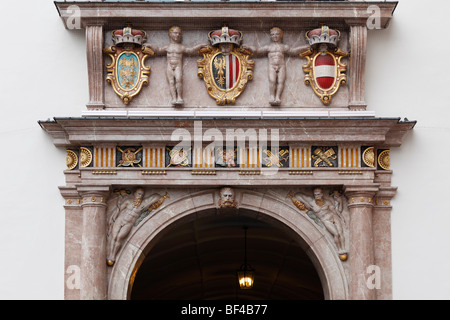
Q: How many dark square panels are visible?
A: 5